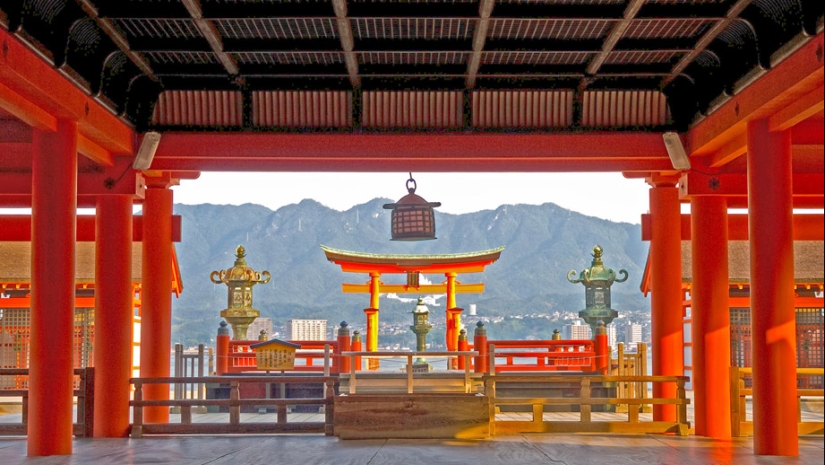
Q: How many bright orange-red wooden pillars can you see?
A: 6